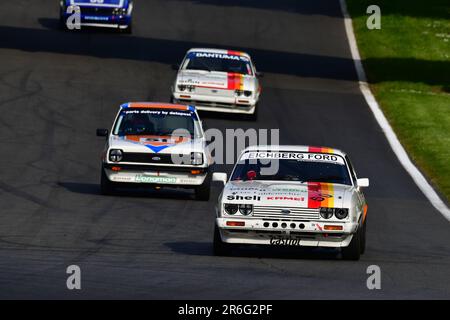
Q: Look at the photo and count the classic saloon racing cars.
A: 4